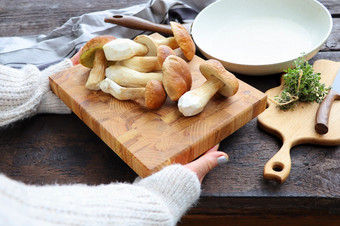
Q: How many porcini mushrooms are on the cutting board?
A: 7